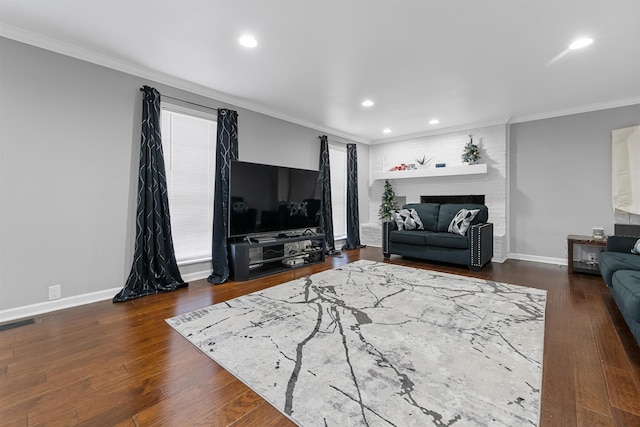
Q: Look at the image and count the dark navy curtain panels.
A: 4